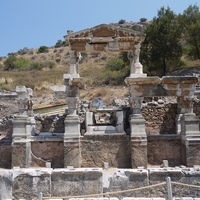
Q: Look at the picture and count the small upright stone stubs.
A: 3